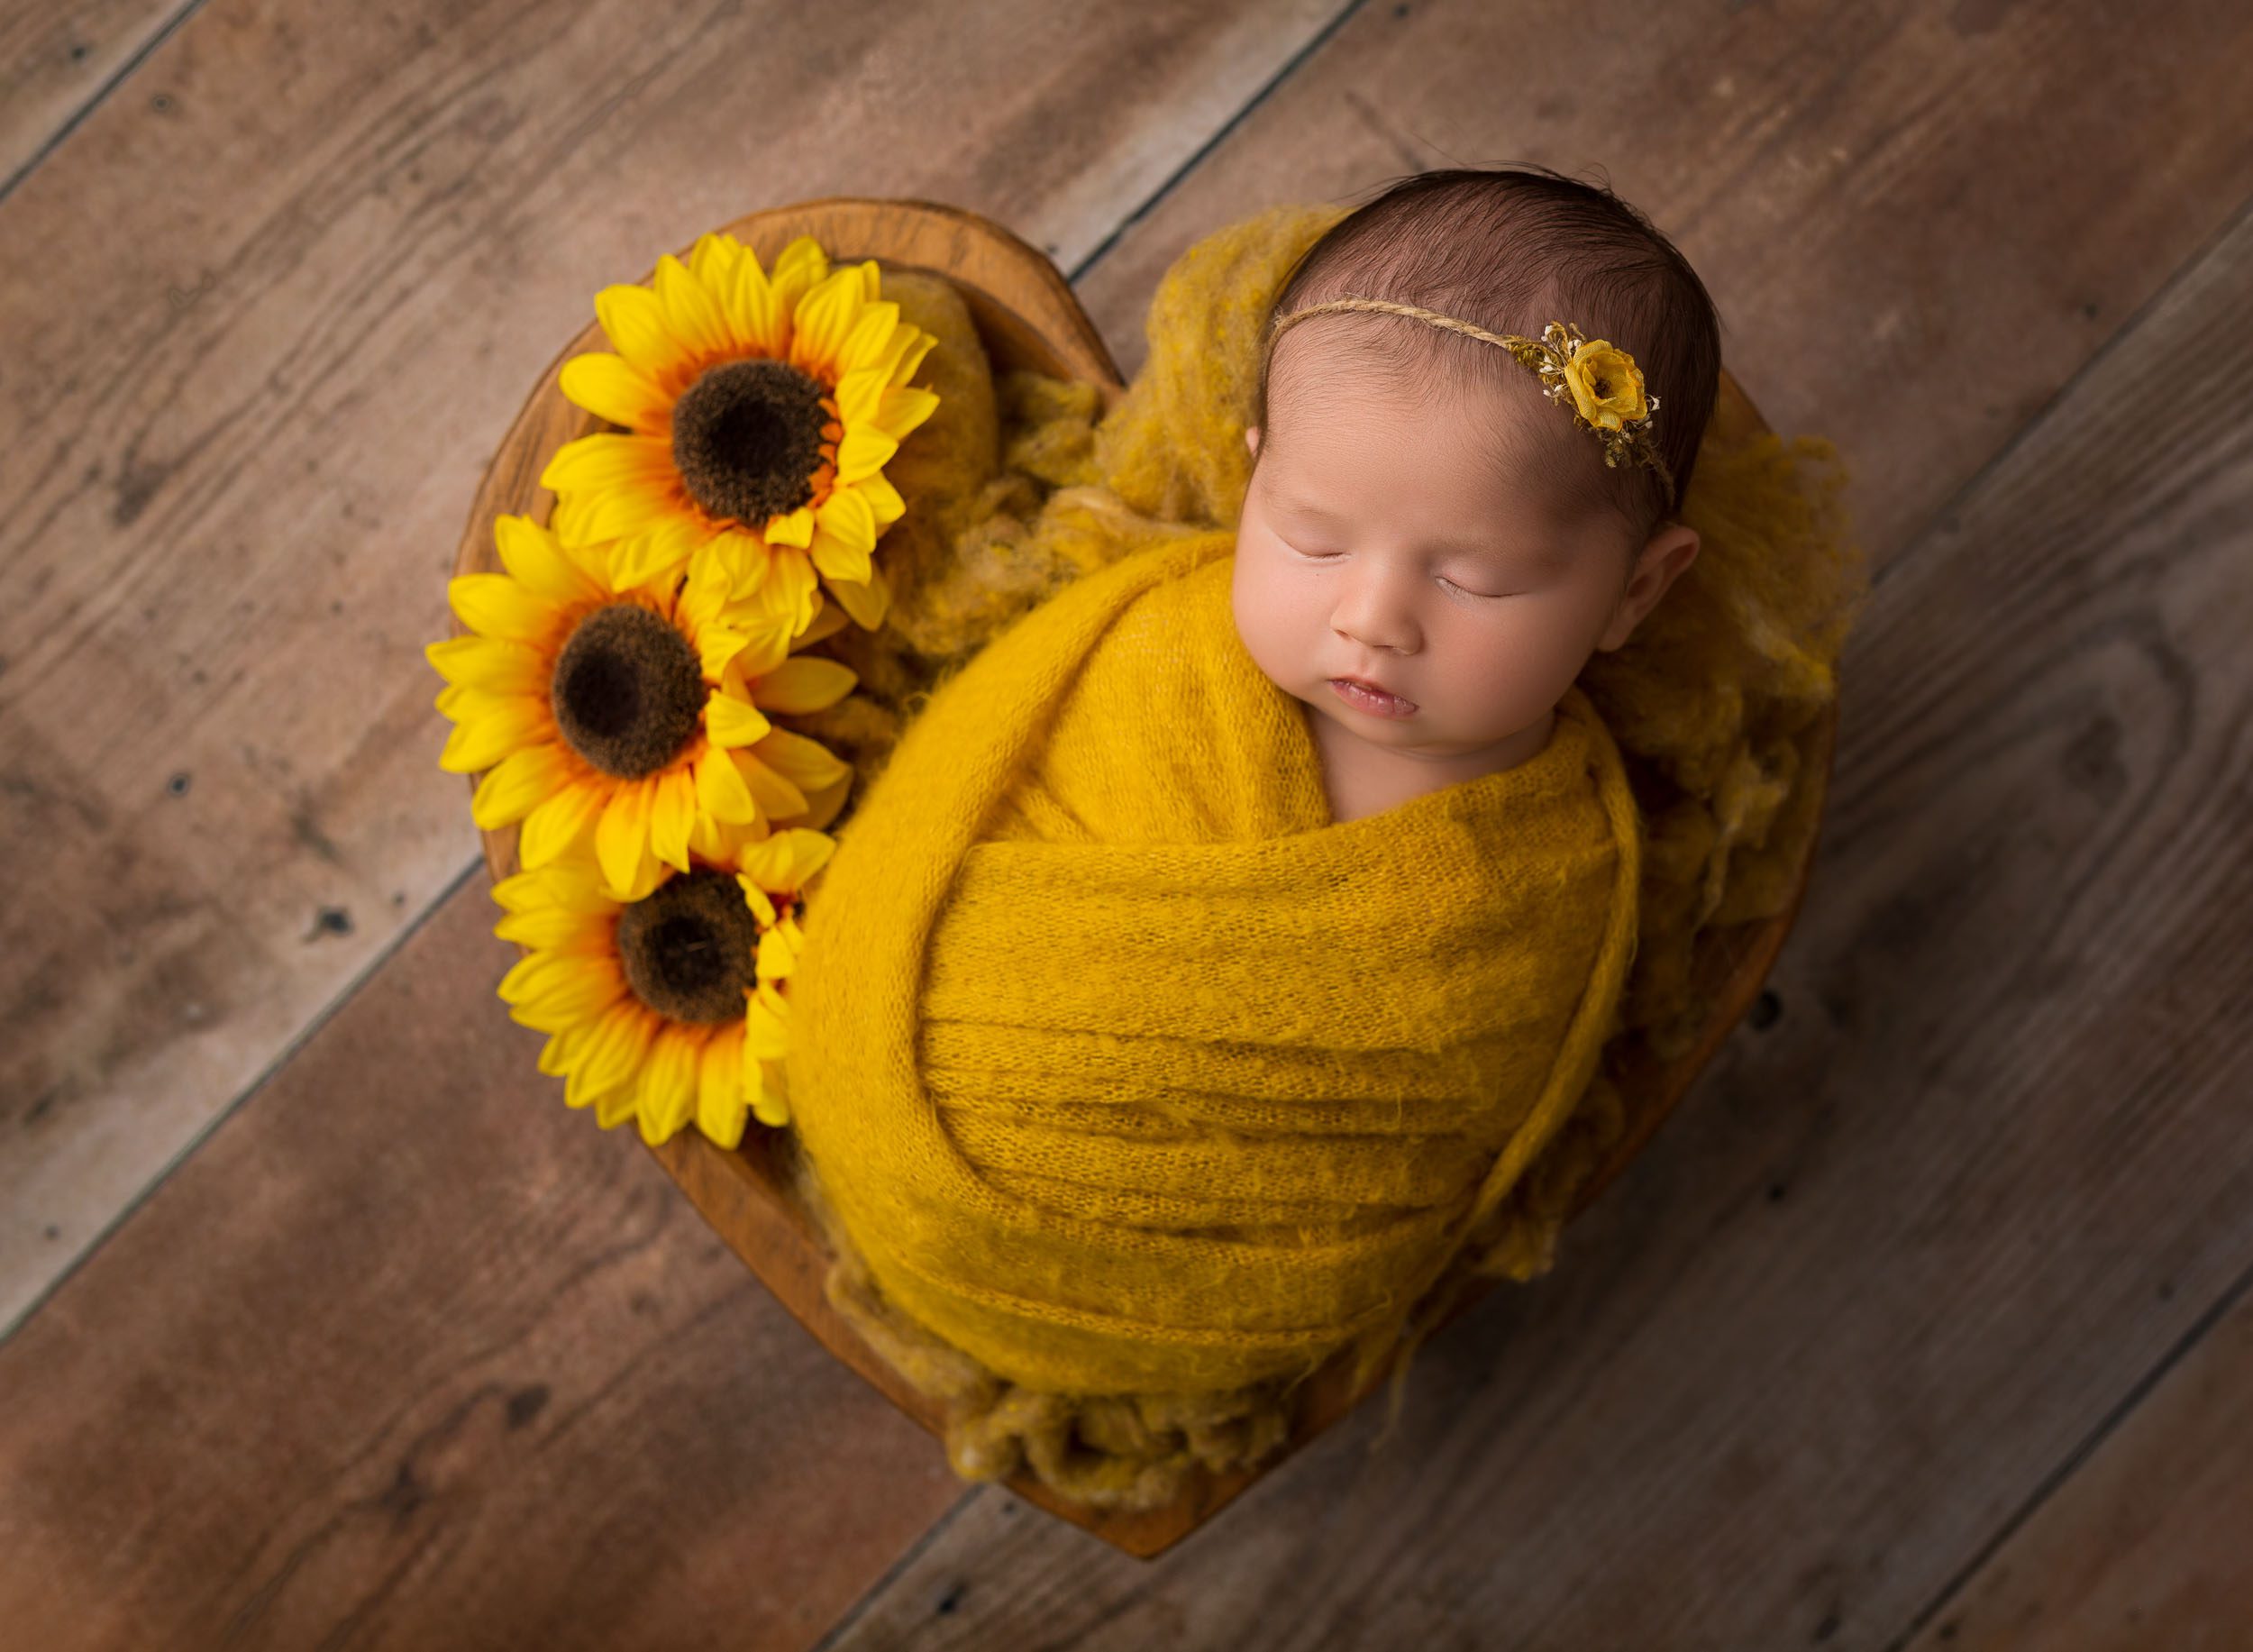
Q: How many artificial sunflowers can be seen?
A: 3